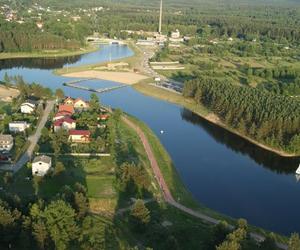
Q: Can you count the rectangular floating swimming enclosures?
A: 1